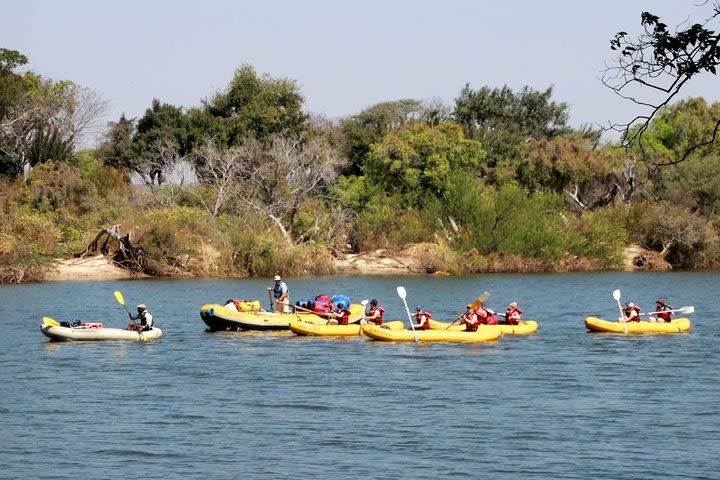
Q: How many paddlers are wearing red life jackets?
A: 8